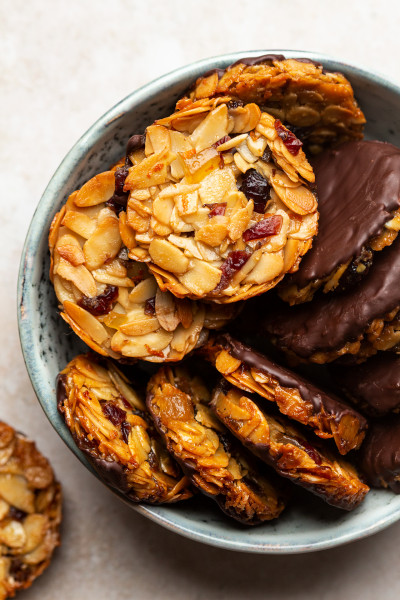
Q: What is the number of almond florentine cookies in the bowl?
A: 11